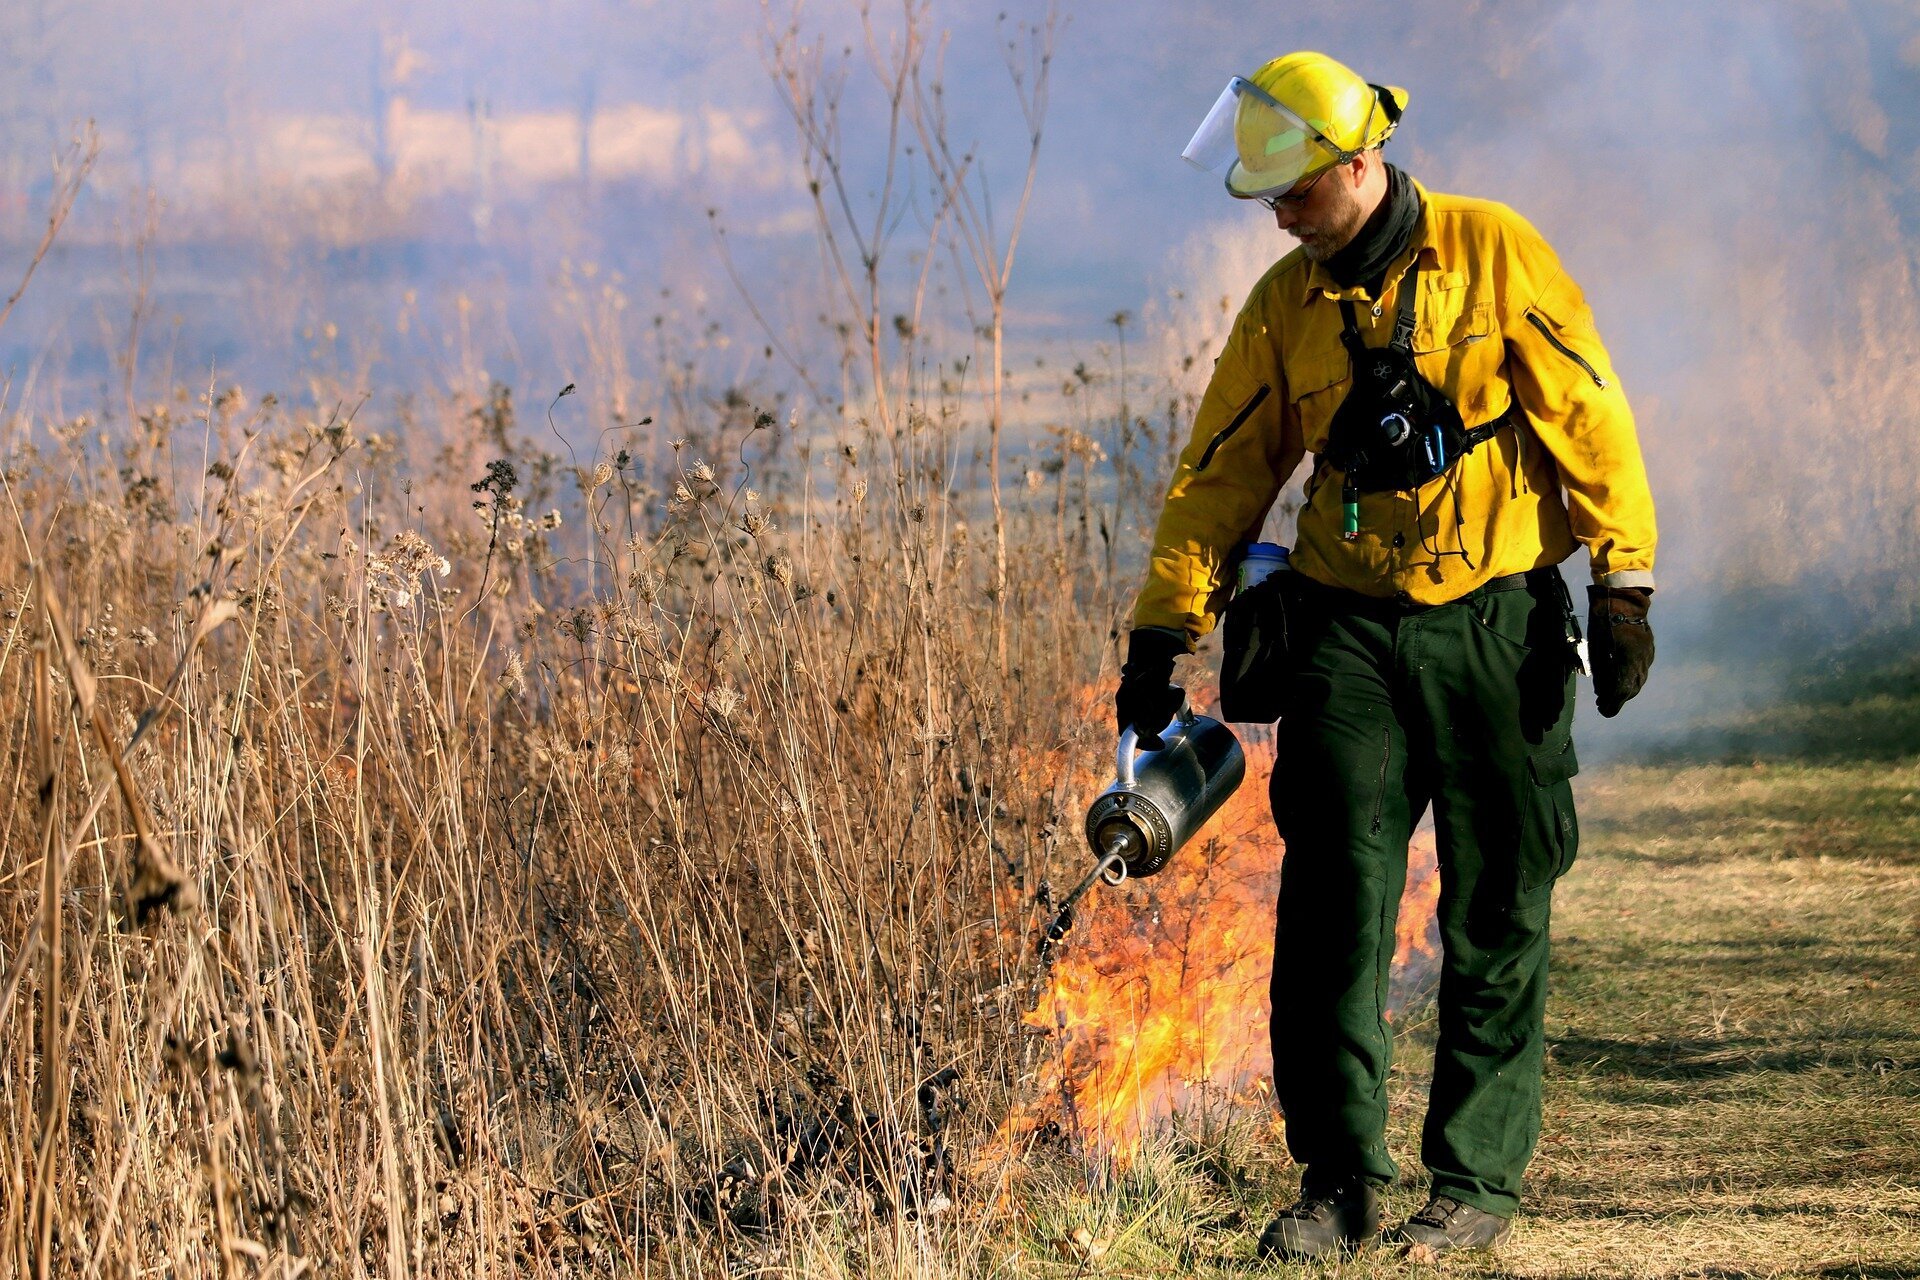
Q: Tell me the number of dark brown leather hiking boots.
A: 2